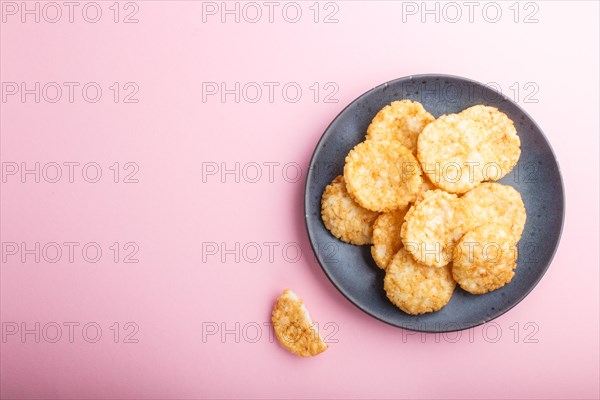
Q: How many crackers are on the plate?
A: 10